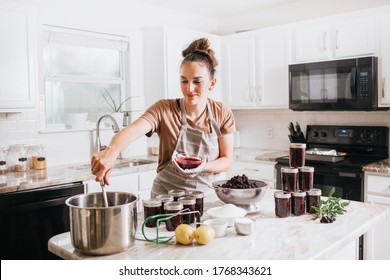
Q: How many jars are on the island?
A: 12